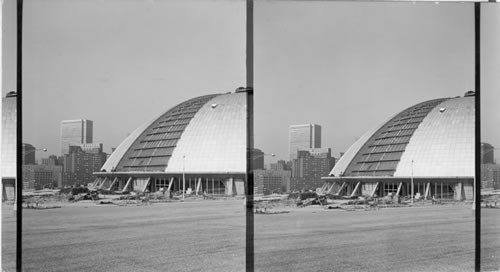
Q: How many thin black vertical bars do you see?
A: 3